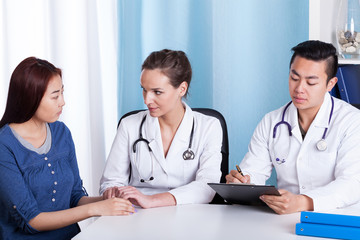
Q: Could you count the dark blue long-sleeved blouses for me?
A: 1